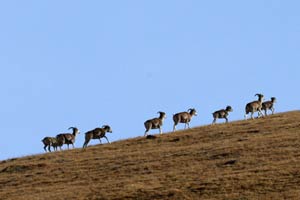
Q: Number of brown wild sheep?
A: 8